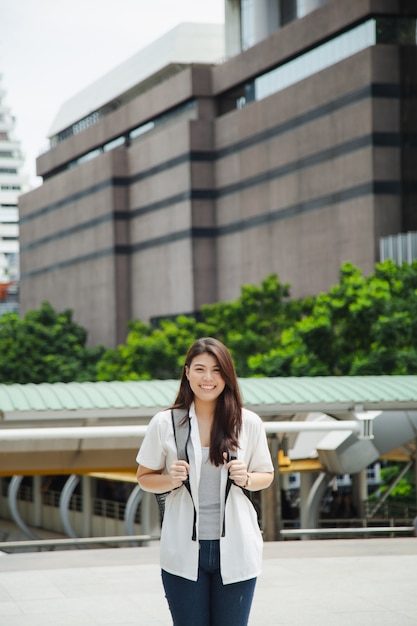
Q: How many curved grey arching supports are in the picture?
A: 4